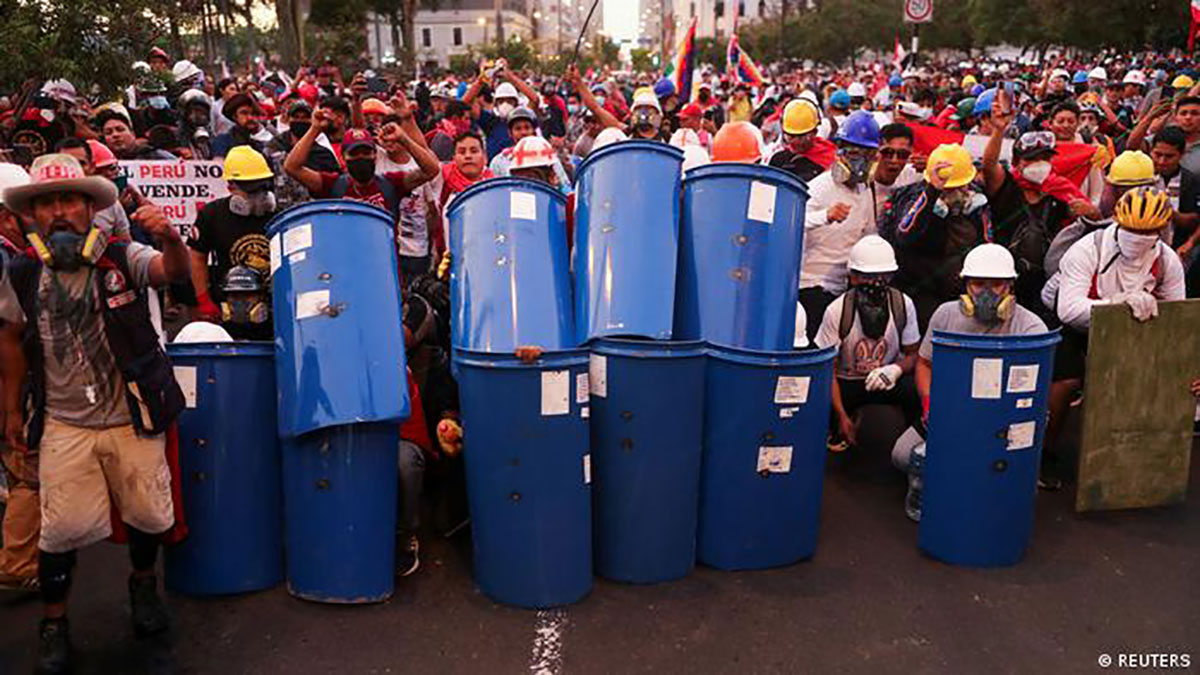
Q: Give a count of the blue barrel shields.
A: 10